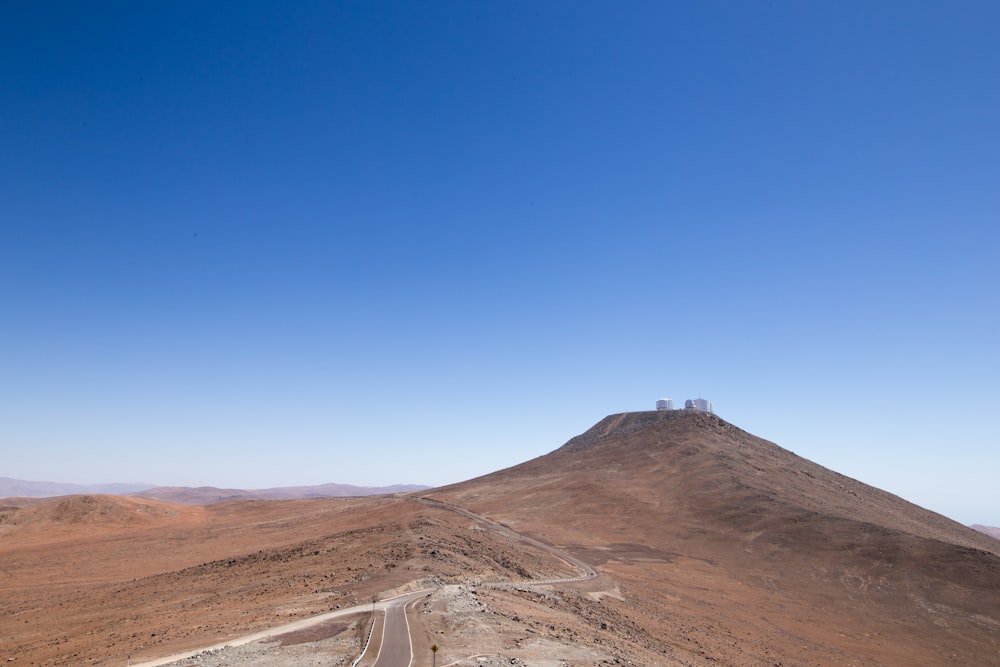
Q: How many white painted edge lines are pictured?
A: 2